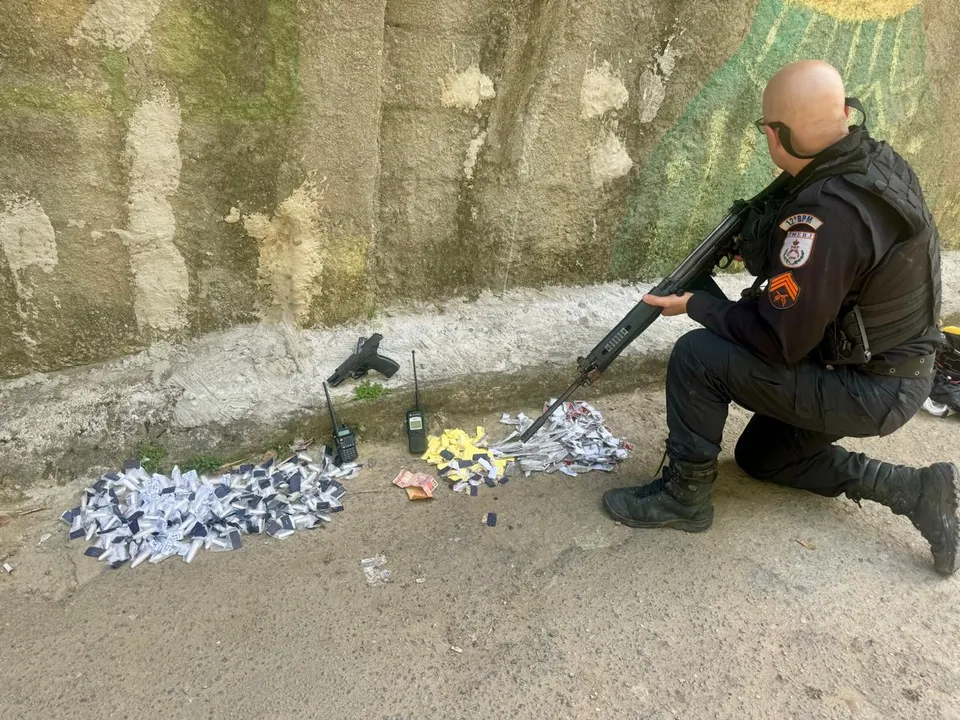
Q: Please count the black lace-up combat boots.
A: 2